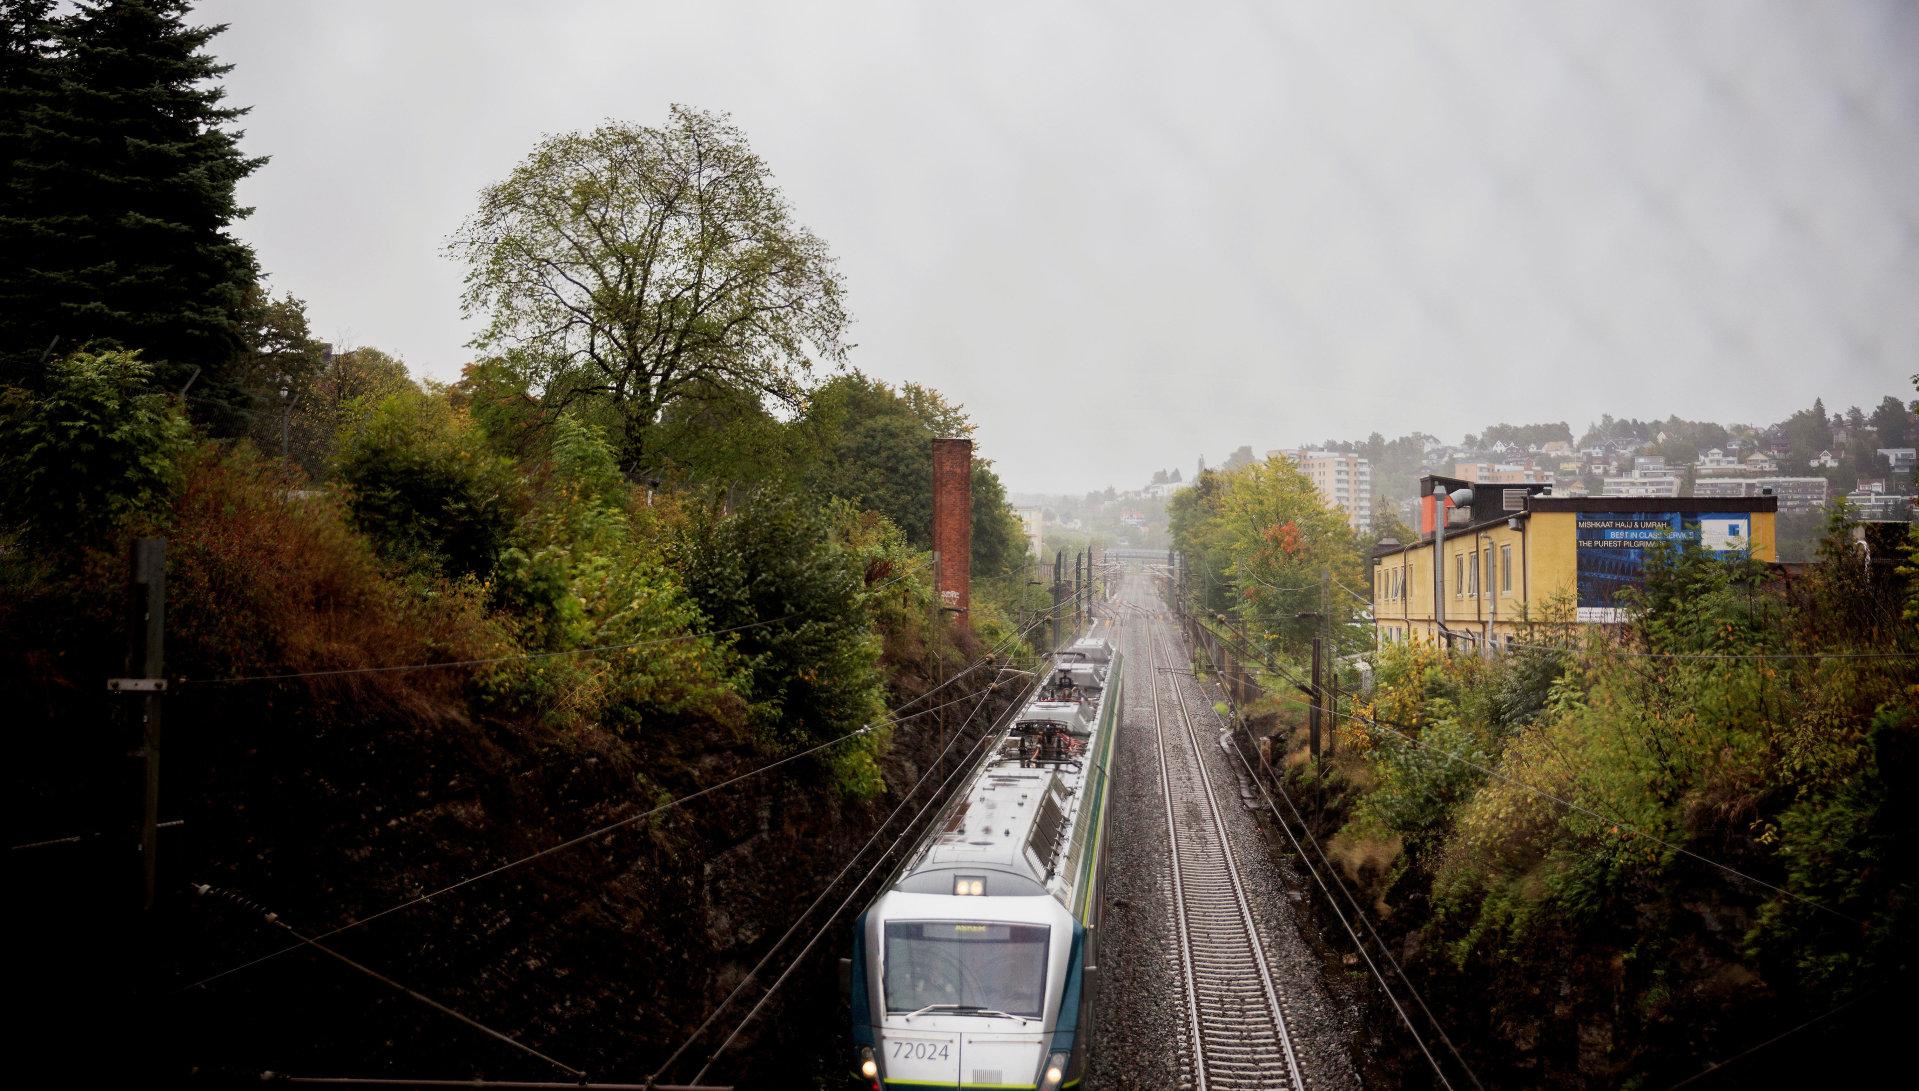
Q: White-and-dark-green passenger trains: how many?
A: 1